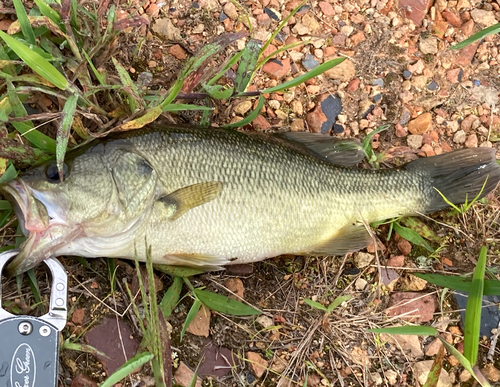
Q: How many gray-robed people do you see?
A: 0